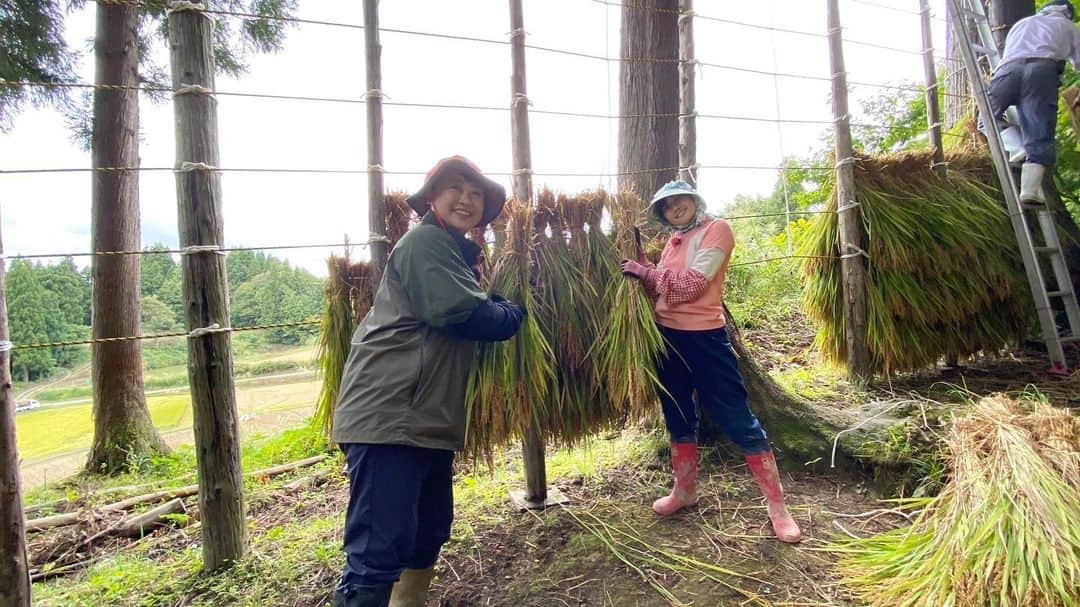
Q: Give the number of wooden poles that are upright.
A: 7